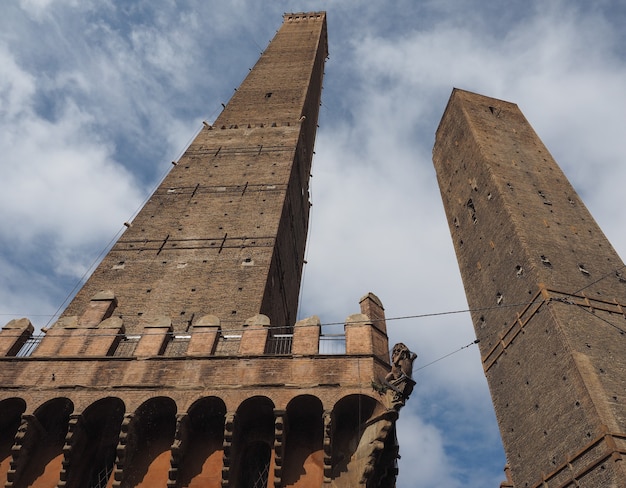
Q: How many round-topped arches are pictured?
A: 8